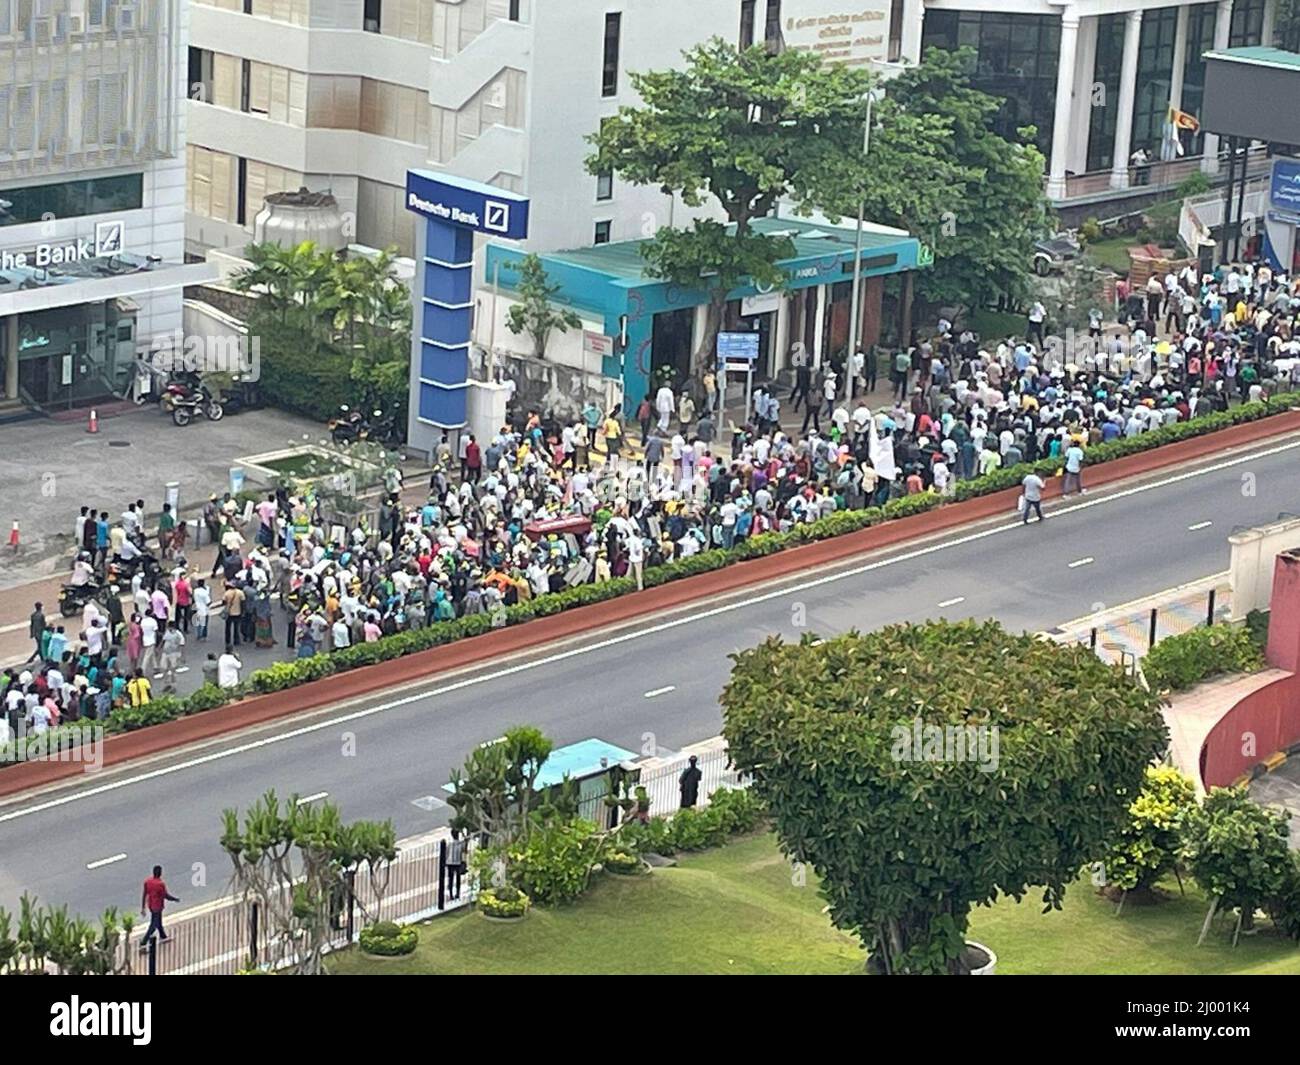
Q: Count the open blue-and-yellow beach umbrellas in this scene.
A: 0